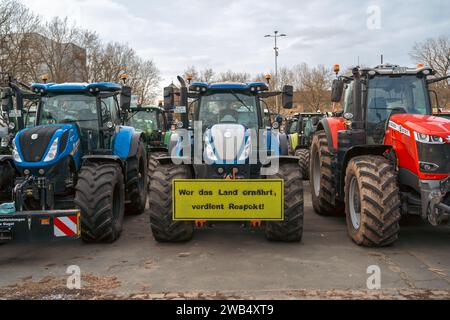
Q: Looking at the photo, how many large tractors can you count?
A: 3